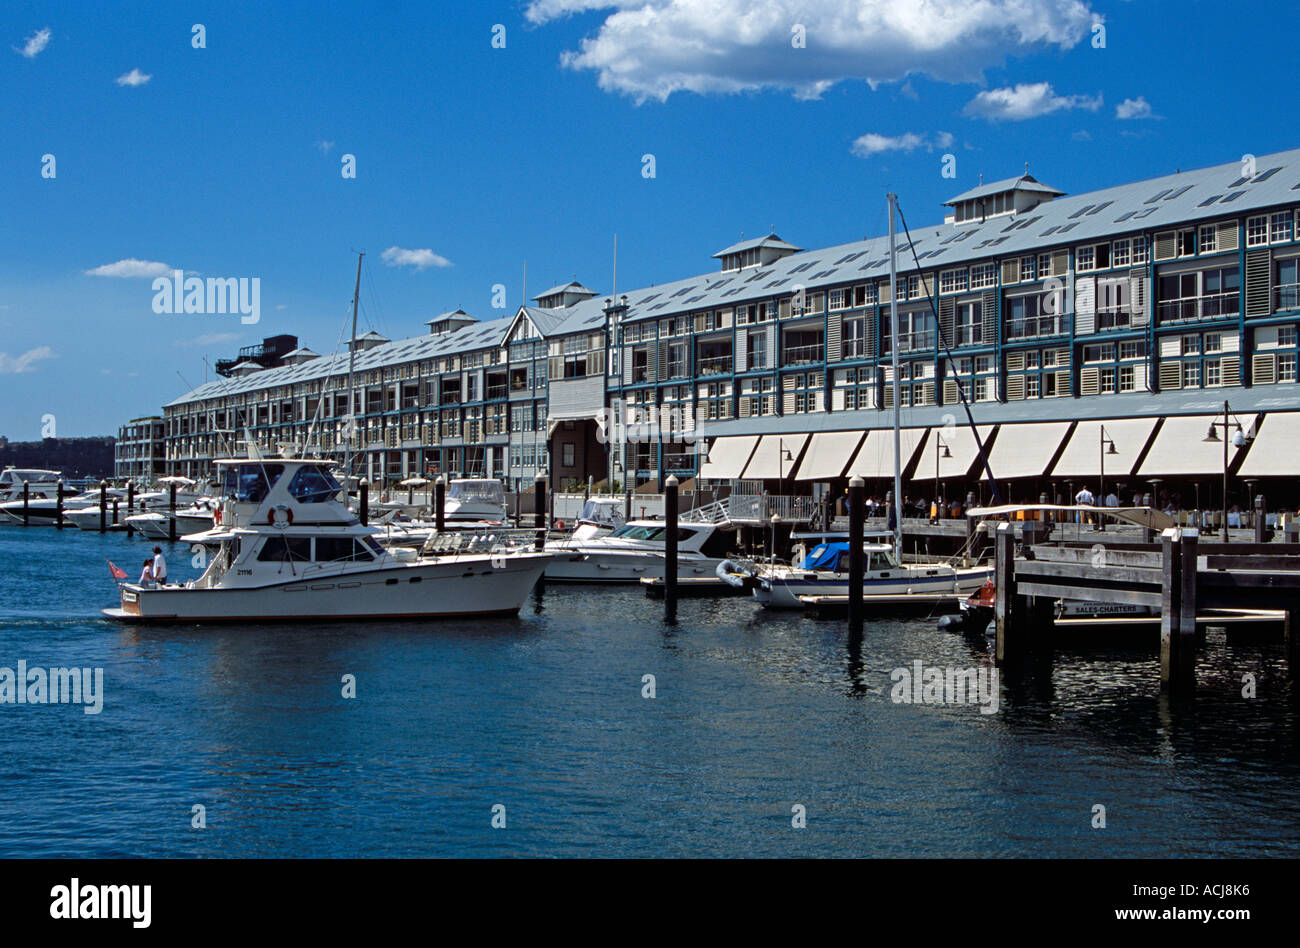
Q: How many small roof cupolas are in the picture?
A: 7